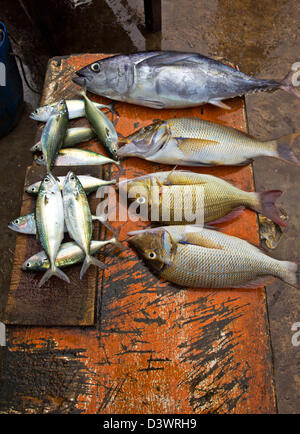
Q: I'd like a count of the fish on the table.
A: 14